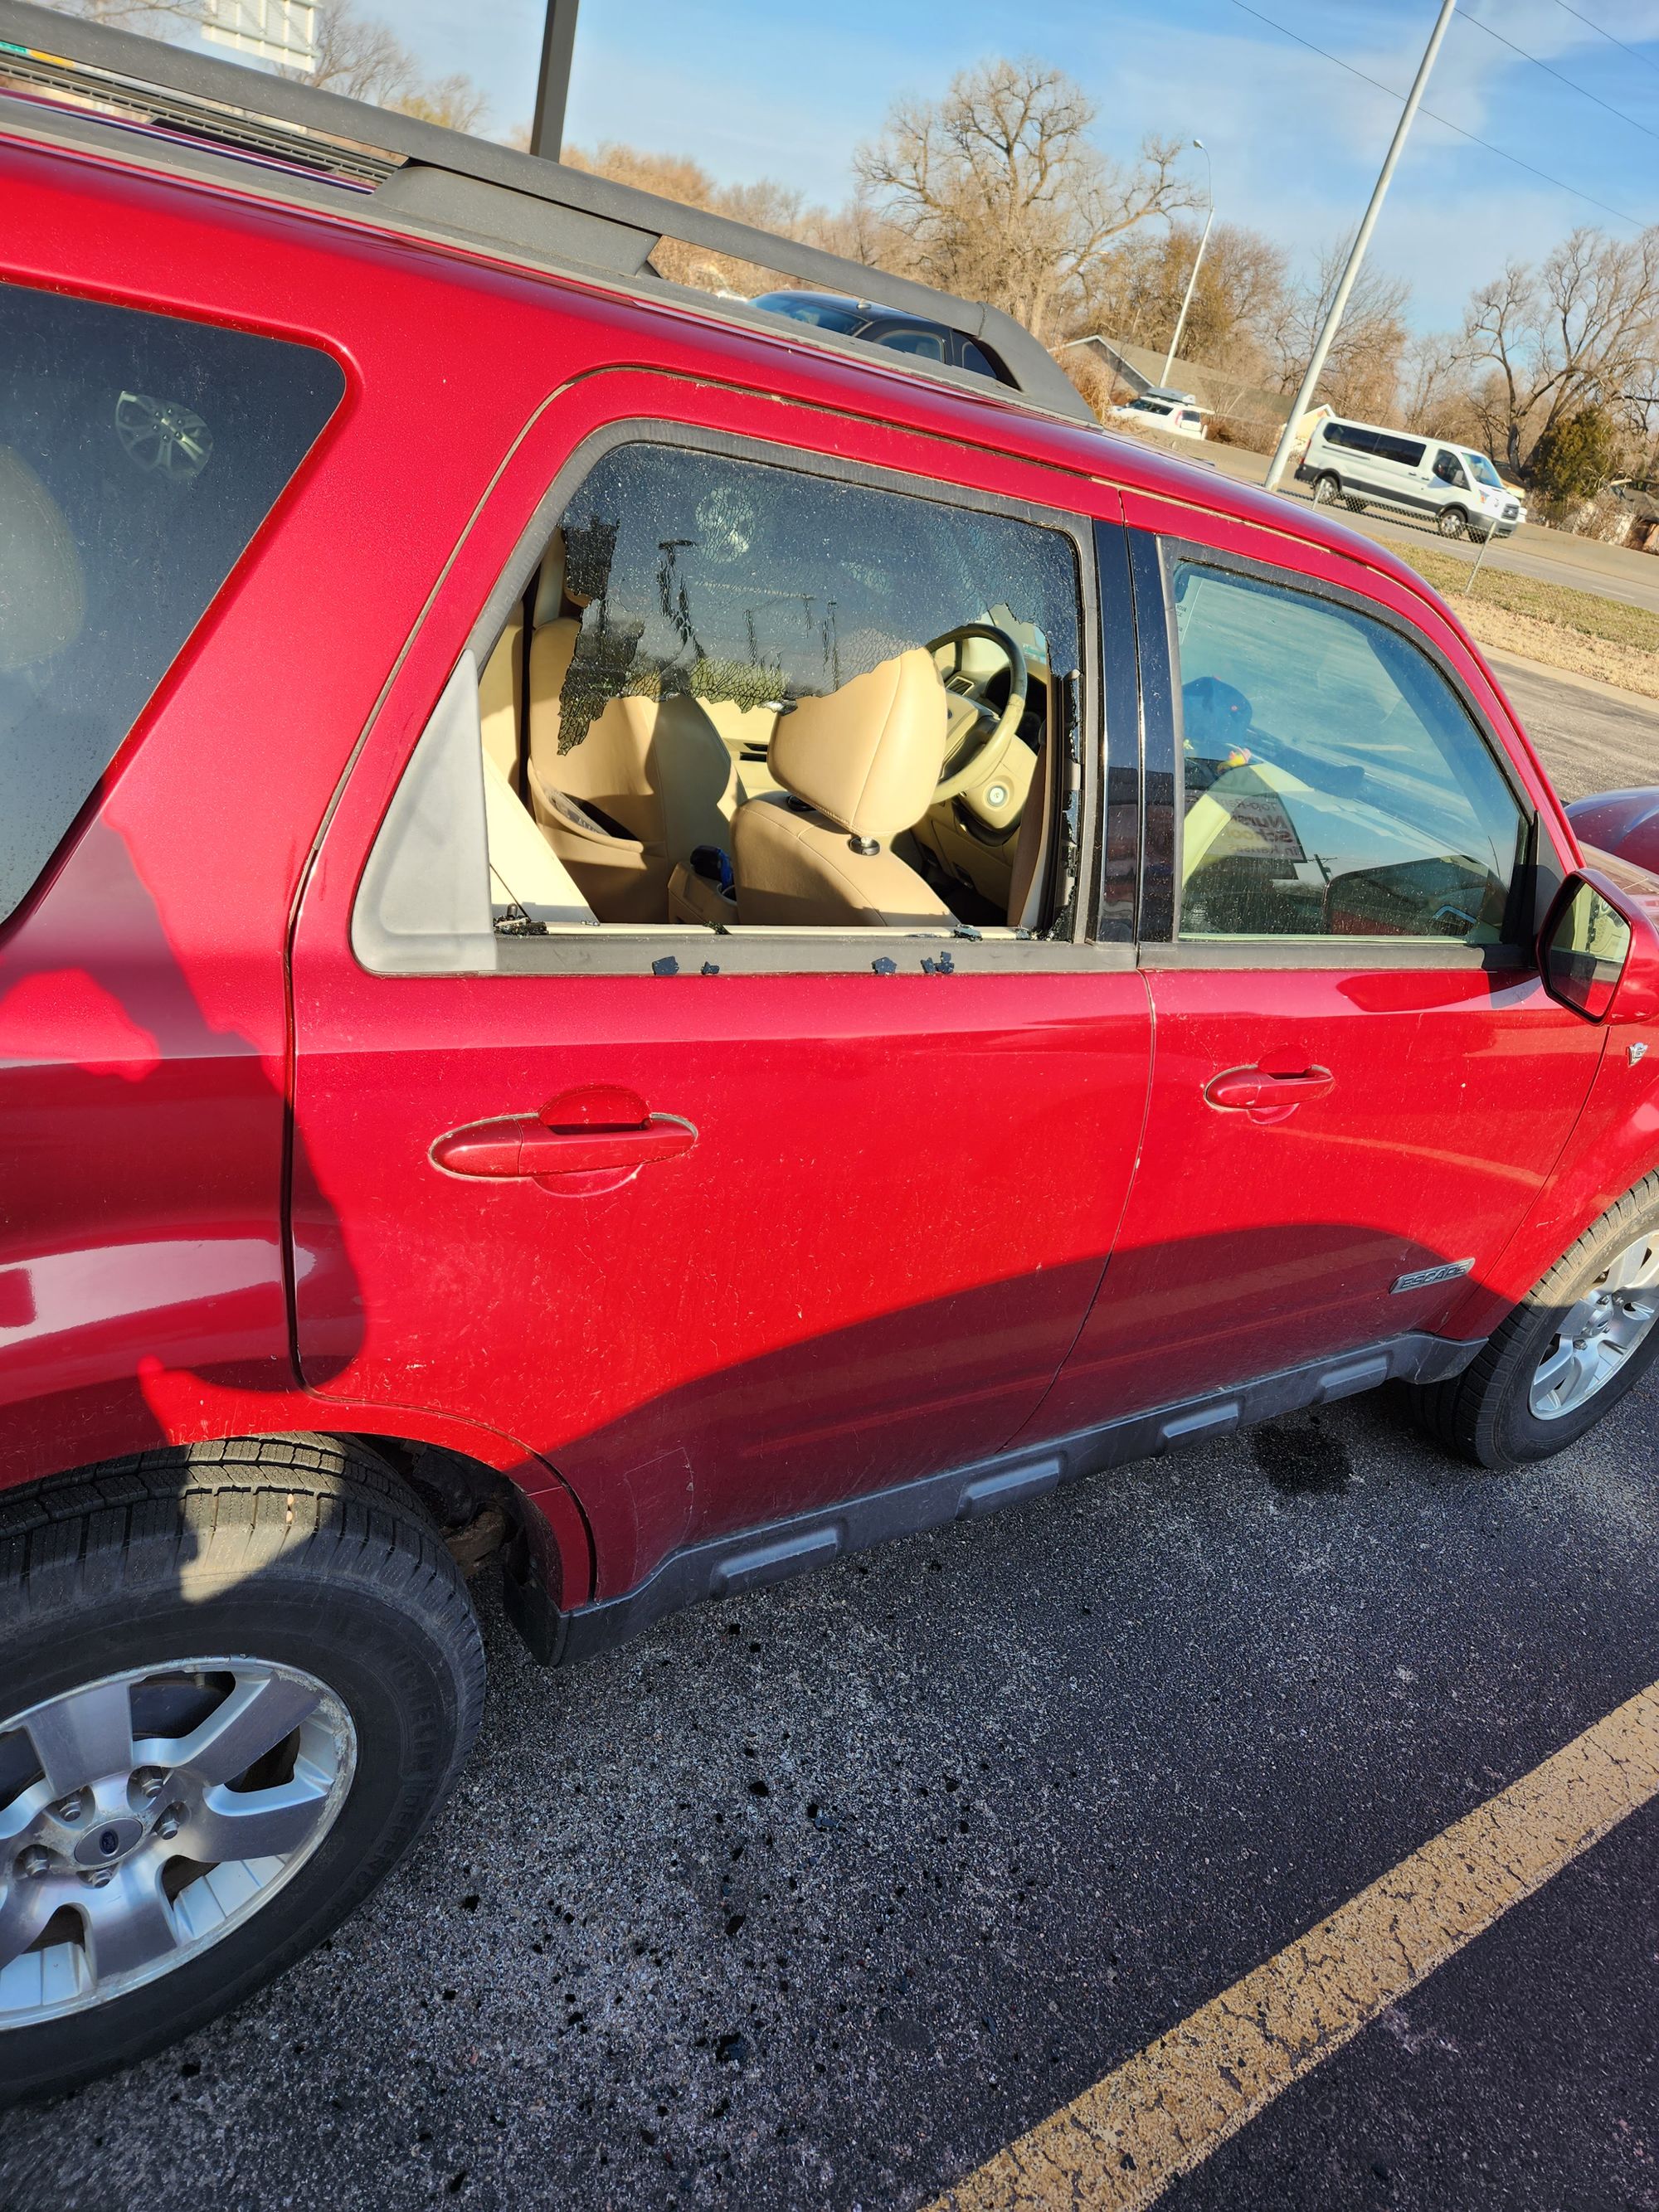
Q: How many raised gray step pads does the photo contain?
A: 4